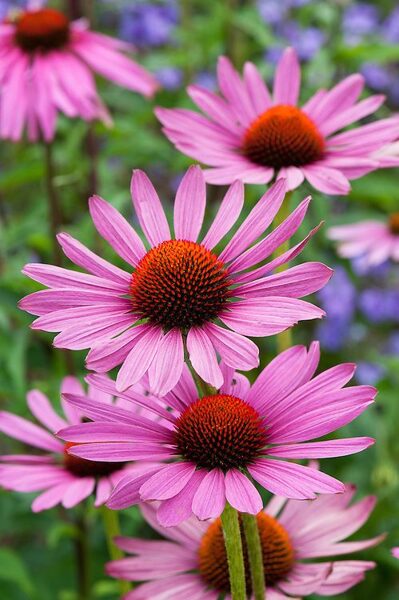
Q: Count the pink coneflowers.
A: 7